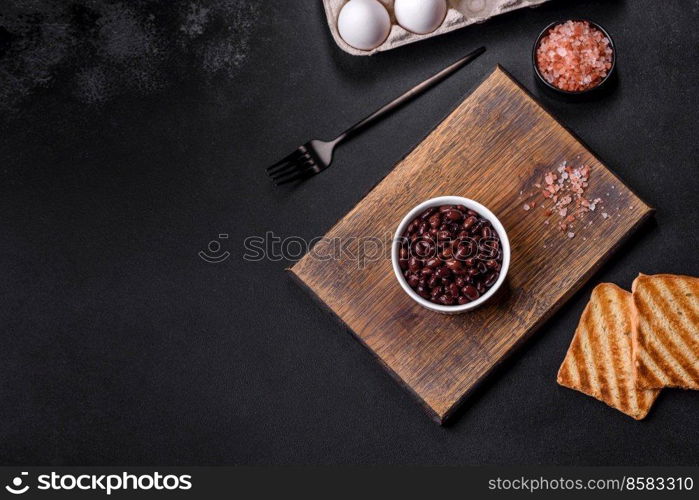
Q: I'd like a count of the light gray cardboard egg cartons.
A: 1